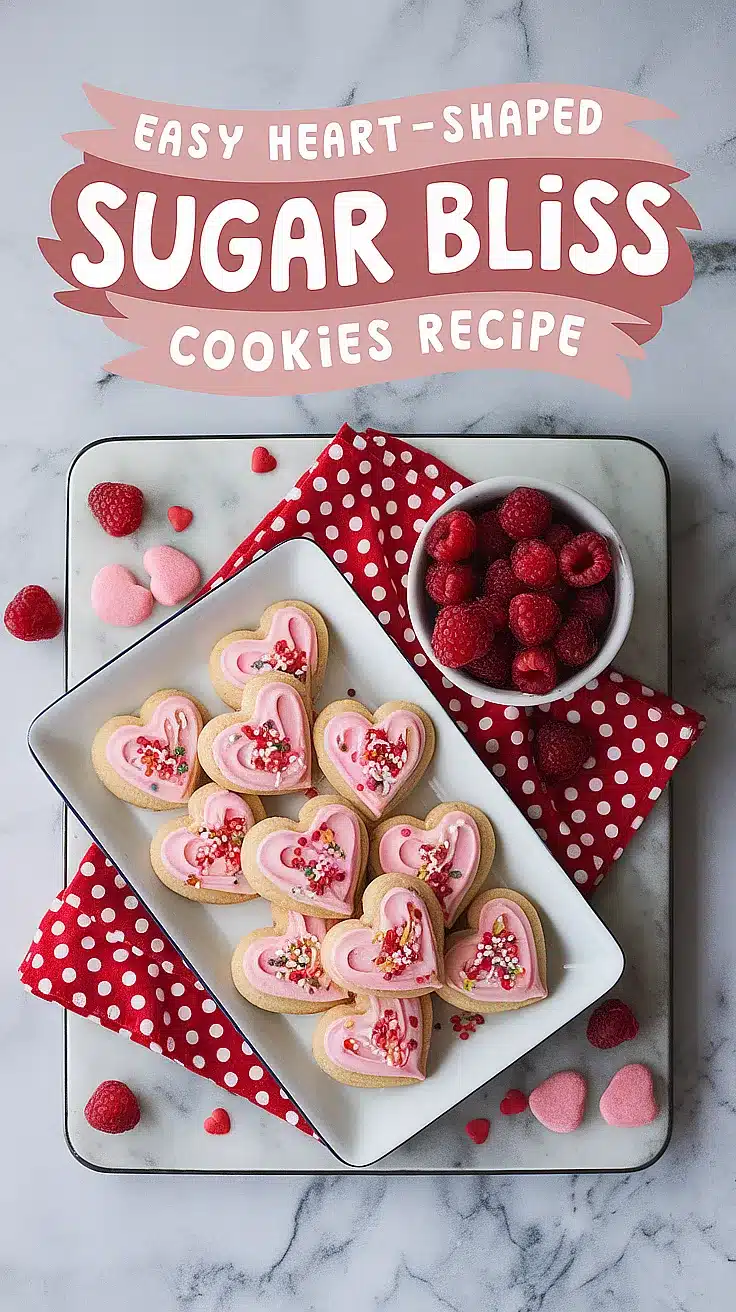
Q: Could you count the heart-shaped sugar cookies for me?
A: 11